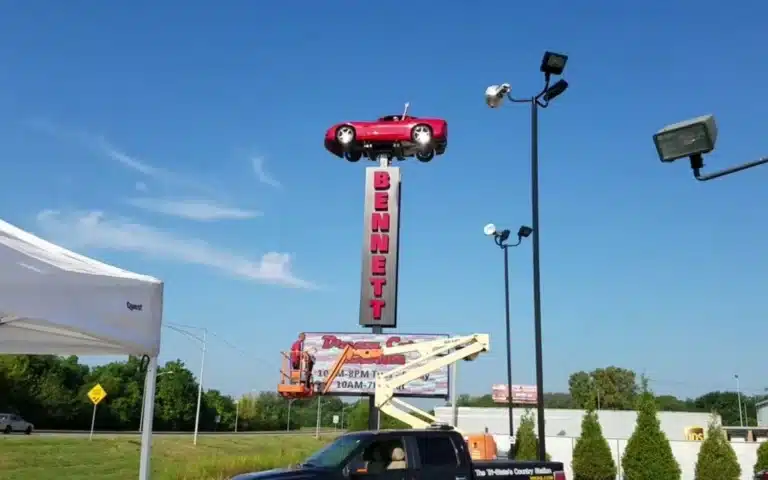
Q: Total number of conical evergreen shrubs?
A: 5